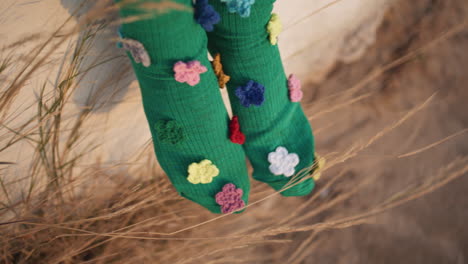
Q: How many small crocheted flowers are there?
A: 14